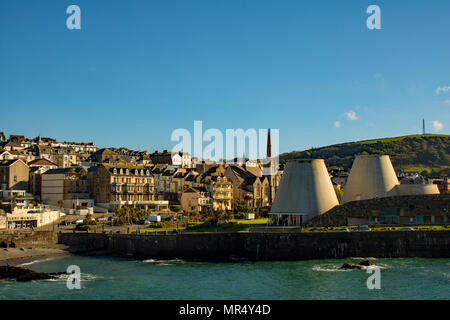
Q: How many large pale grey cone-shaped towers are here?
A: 2